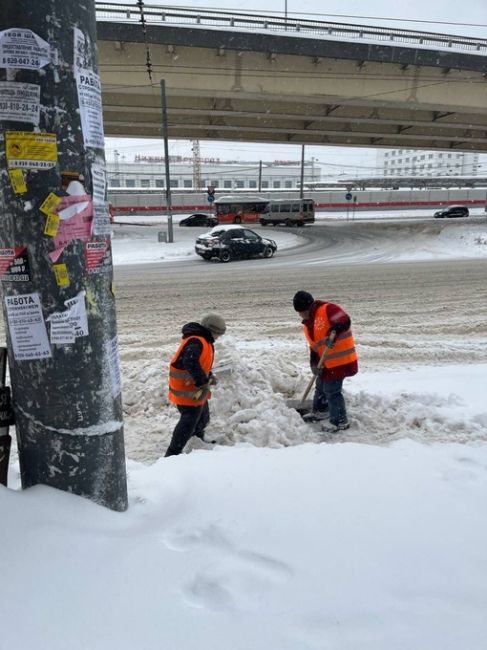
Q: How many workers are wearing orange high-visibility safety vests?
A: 2